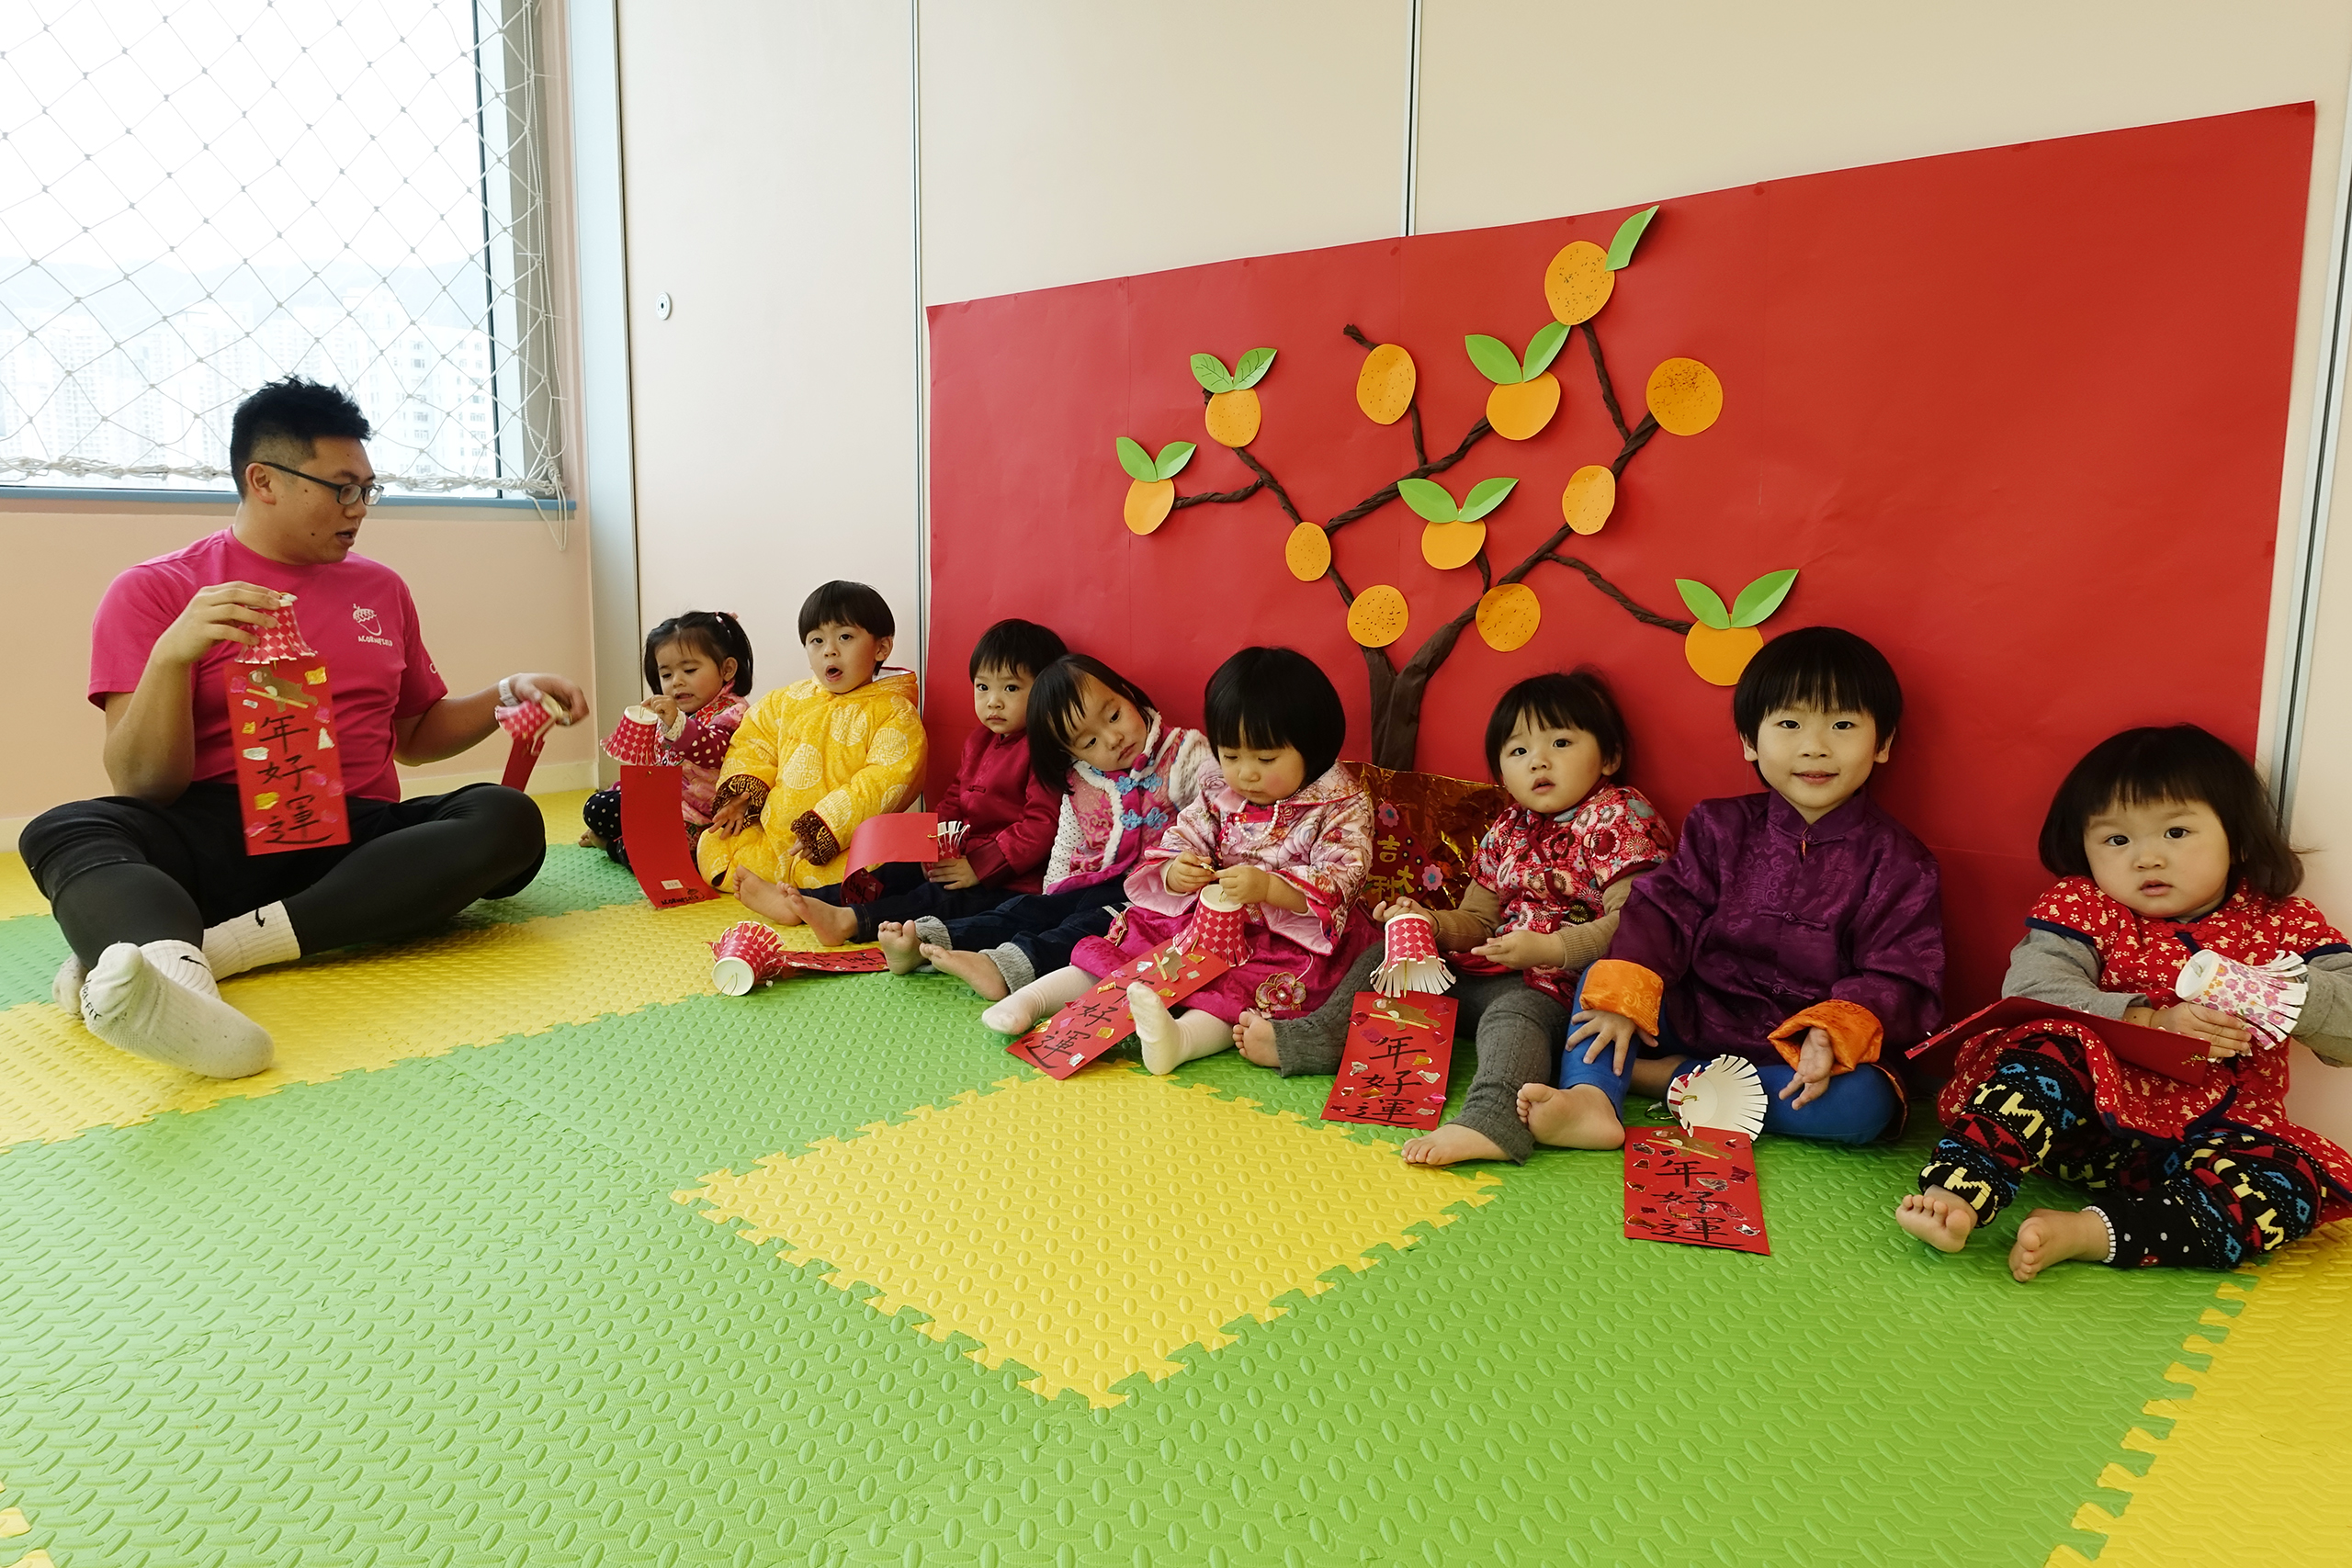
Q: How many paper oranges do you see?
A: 12